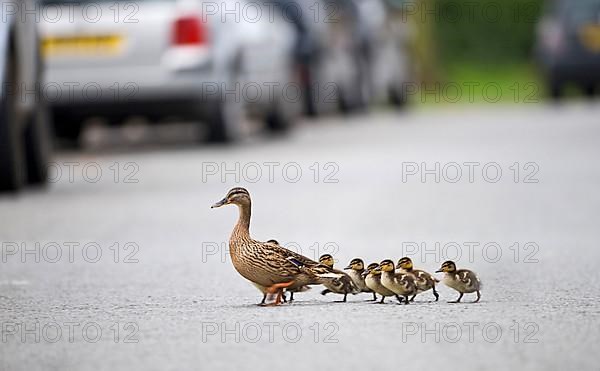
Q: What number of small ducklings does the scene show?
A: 7